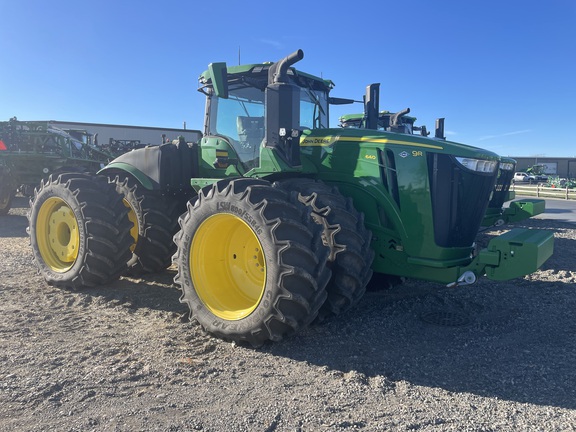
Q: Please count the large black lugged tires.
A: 4